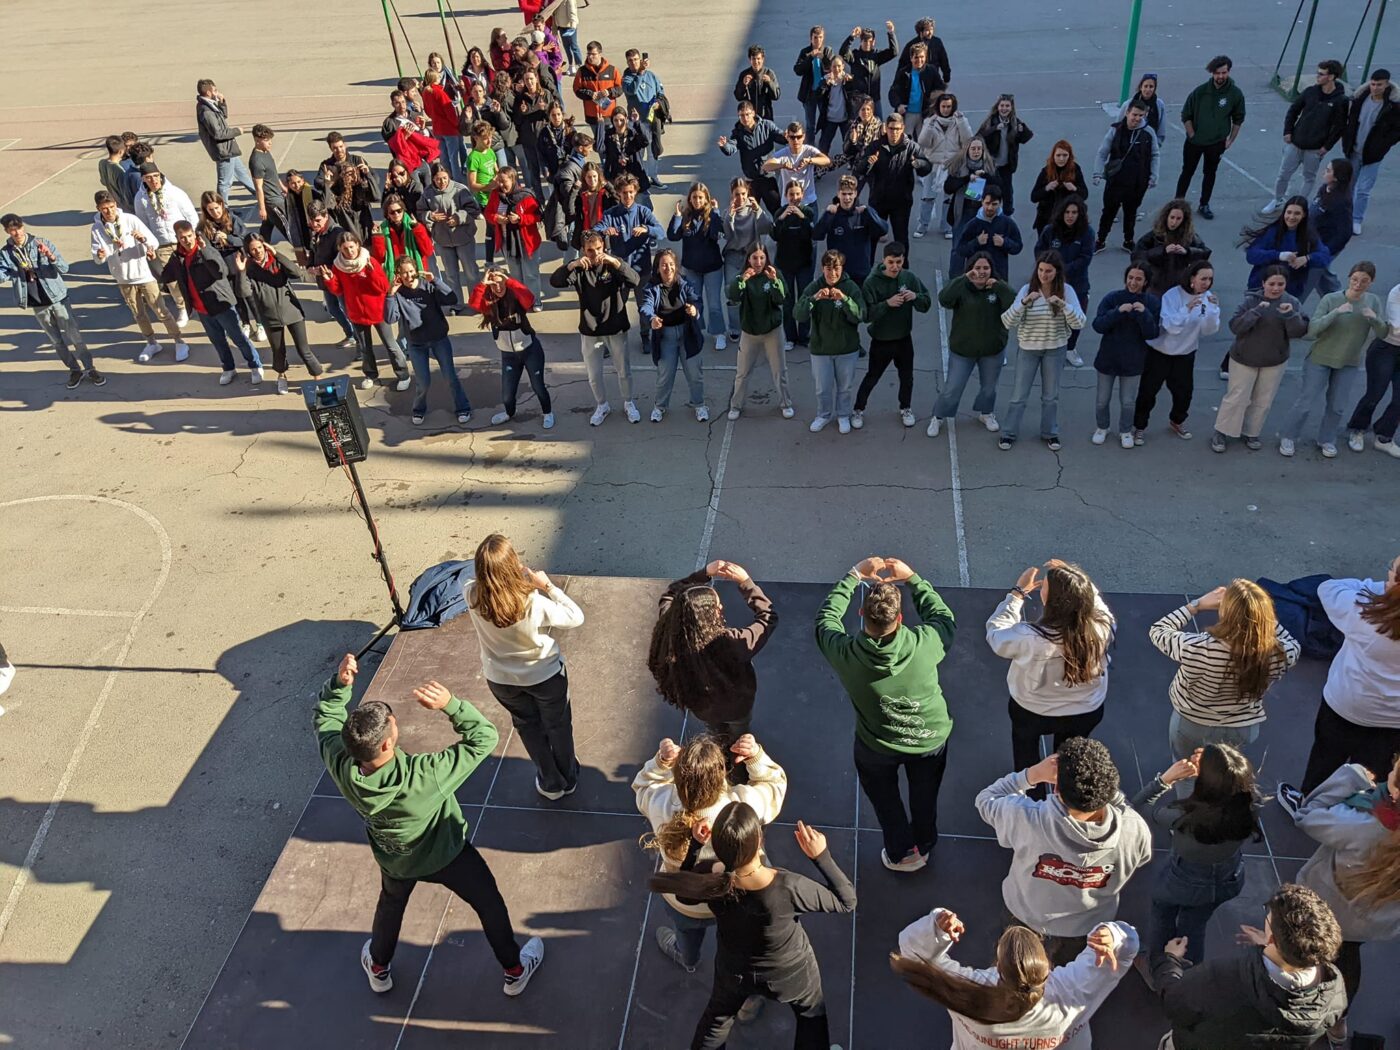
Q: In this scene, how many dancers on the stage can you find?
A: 14